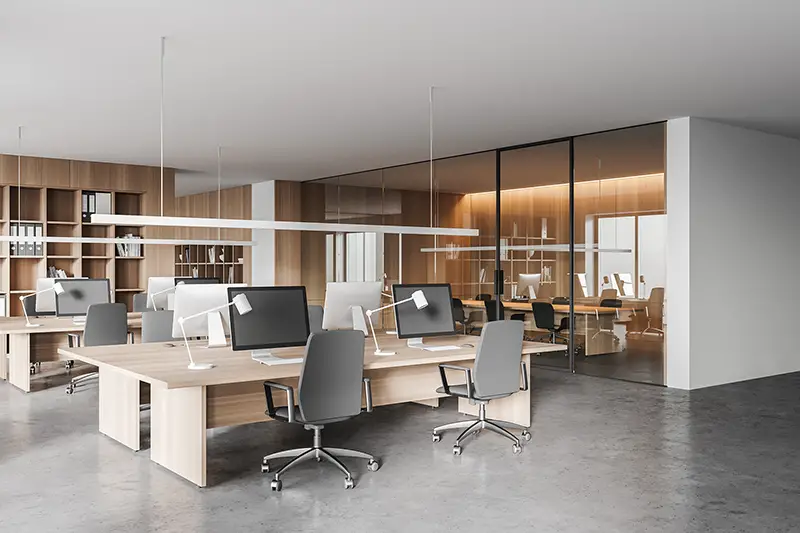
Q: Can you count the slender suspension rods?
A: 4